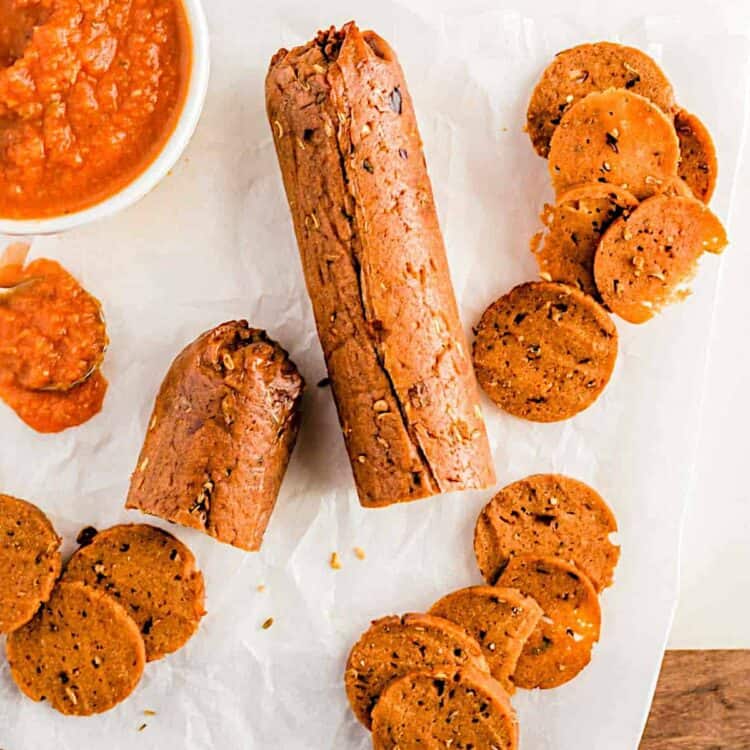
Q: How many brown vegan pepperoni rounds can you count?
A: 14